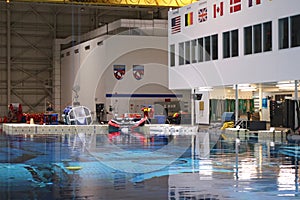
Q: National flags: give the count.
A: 6